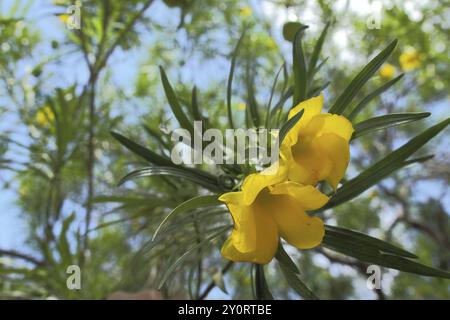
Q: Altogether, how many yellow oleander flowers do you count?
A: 2